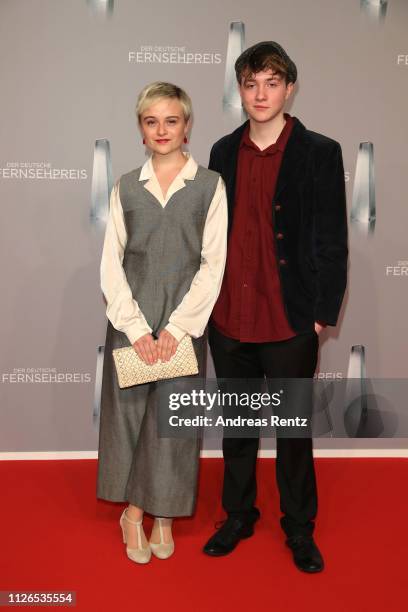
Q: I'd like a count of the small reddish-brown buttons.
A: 3